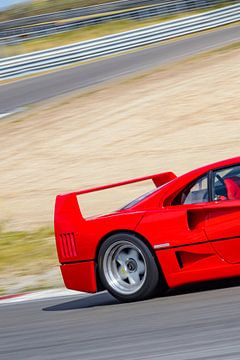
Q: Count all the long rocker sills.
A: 1